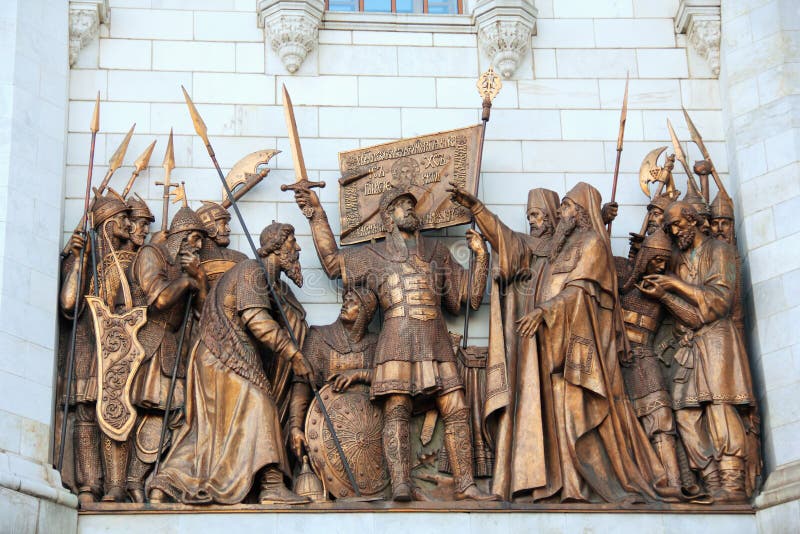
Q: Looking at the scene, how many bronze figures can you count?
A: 14